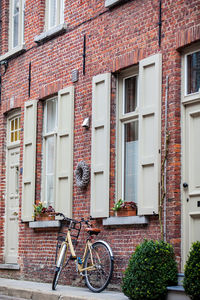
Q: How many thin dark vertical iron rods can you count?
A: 3